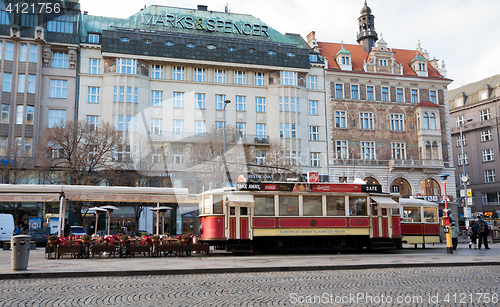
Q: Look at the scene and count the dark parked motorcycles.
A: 0